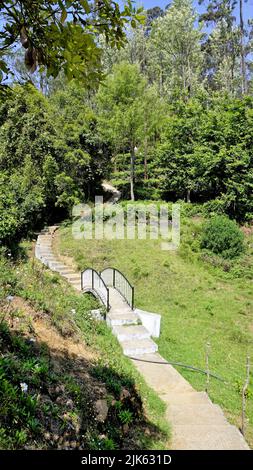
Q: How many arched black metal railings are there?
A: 2